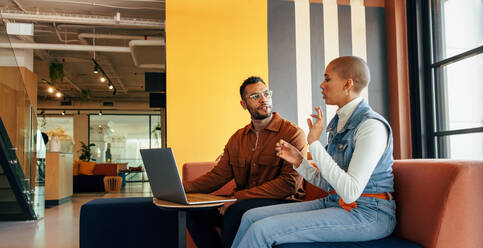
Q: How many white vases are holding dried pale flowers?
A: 1